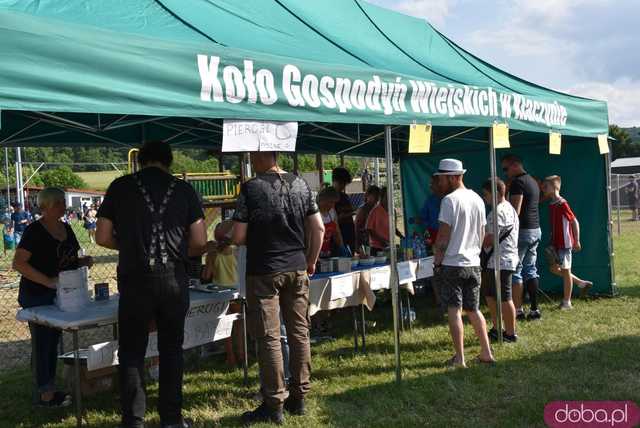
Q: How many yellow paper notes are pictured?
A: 4